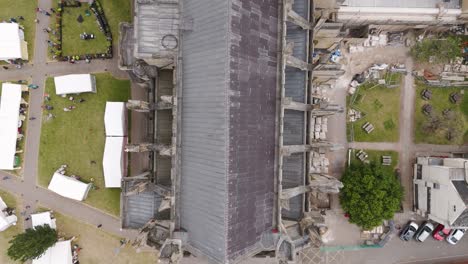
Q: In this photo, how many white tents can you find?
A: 9